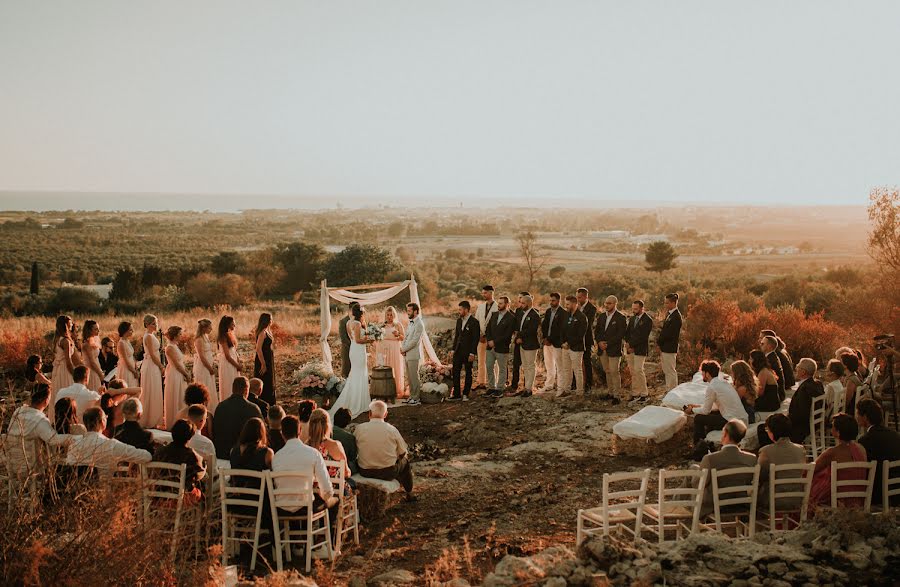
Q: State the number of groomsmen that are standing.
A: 11